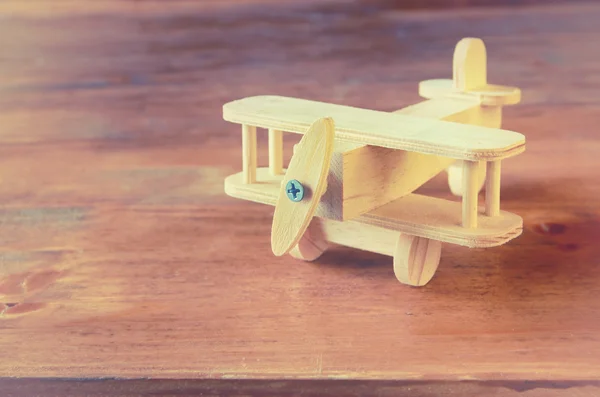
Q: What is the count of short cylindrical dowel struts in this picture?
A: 4